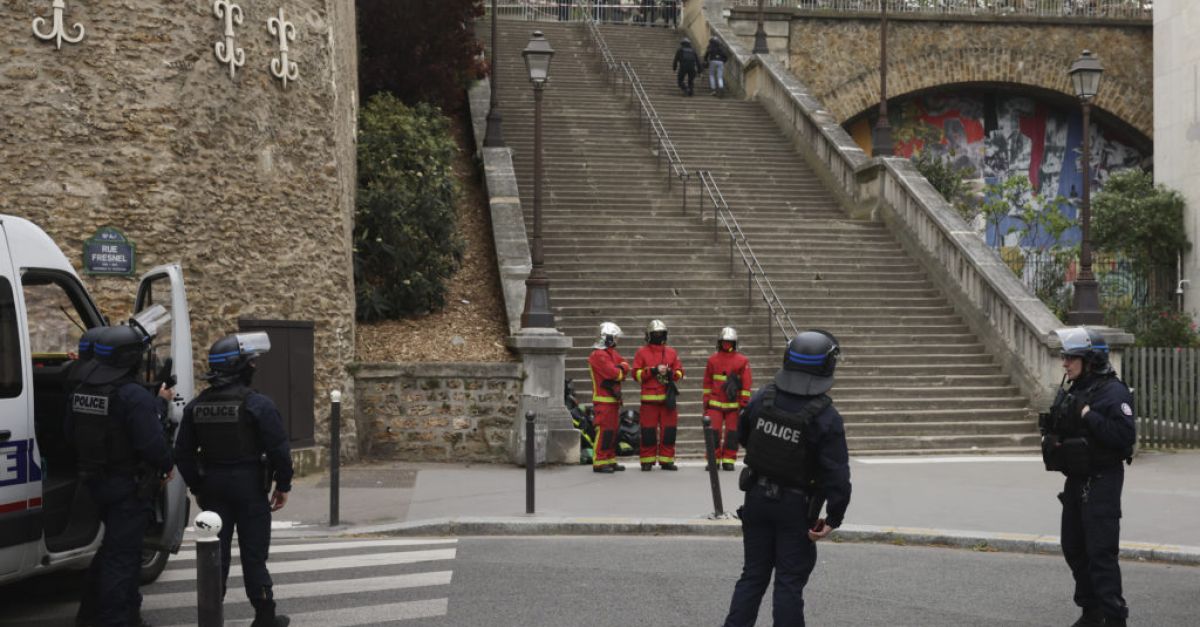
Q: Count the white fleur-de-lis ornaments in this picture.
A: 3